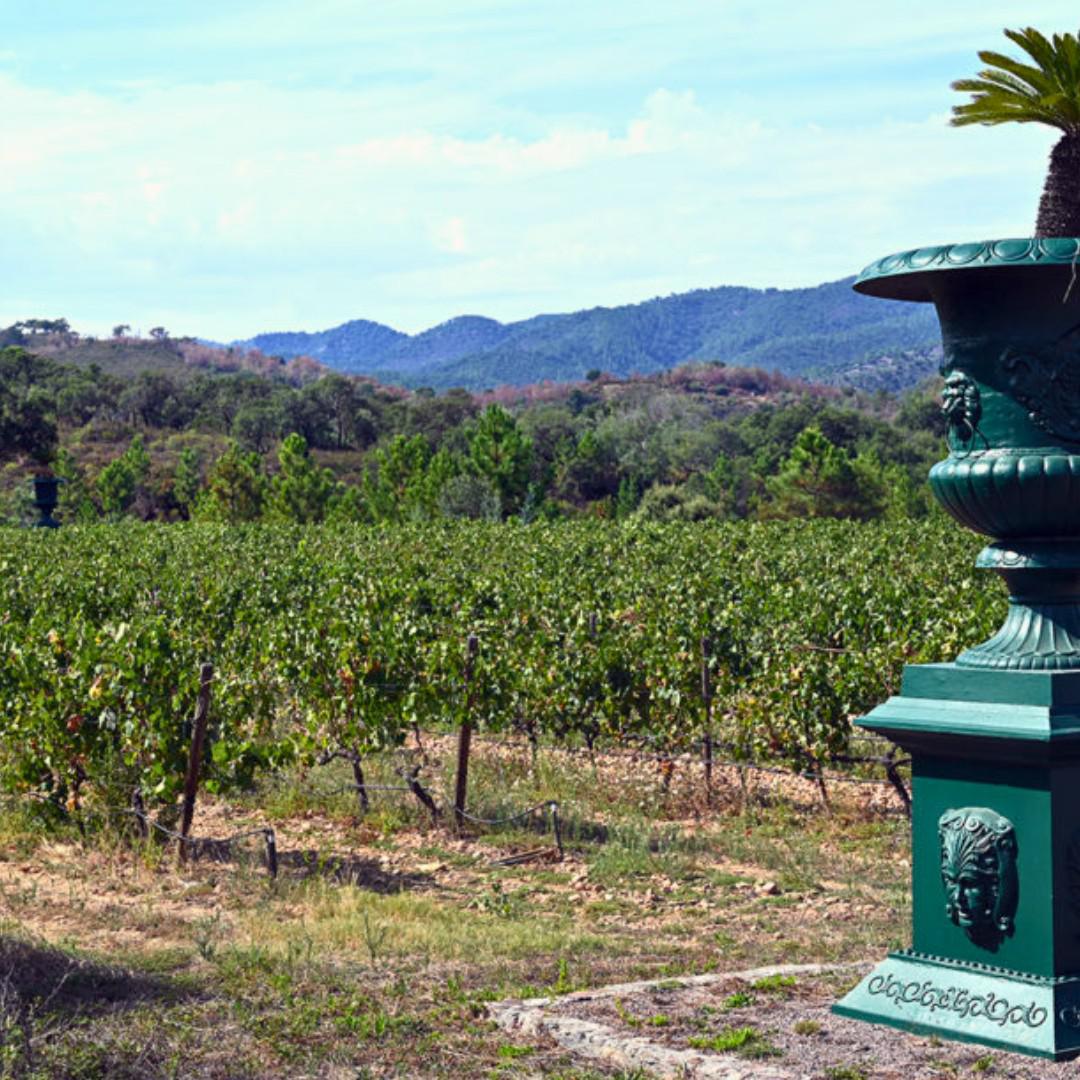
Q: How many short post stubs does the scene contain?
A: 2